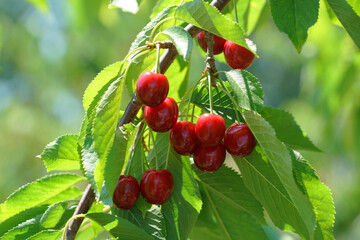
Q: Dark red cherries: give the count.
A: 10